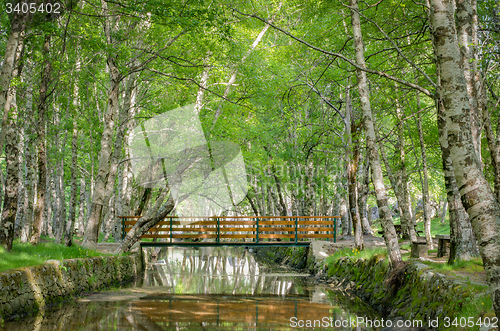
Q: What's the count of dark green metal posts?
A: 6